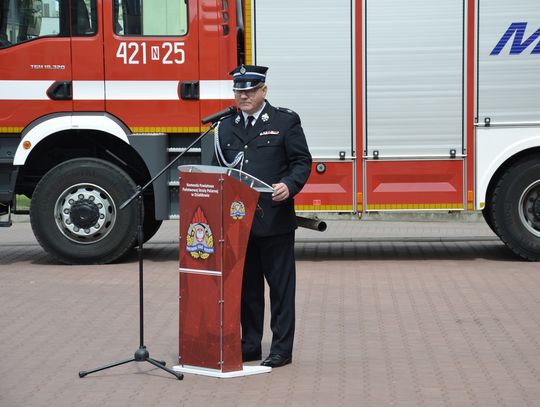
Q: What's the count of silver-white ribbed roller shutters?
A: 3